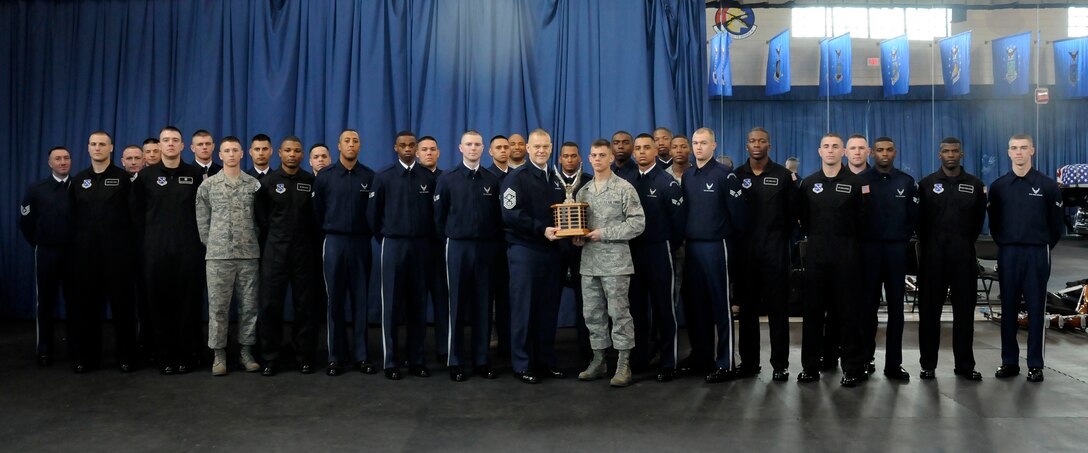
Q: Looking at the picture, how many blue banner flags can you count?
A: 7